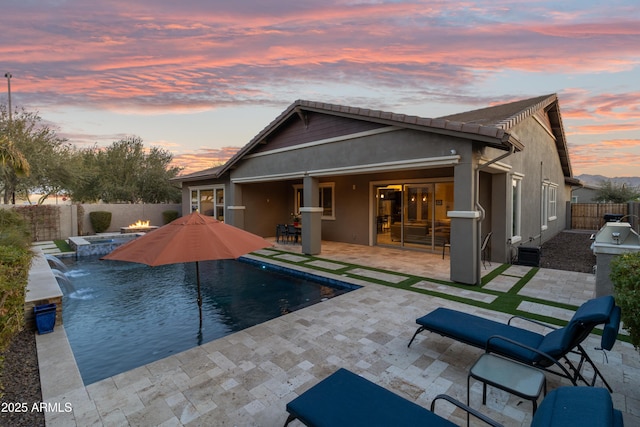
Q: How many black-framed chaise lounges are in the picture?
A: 2